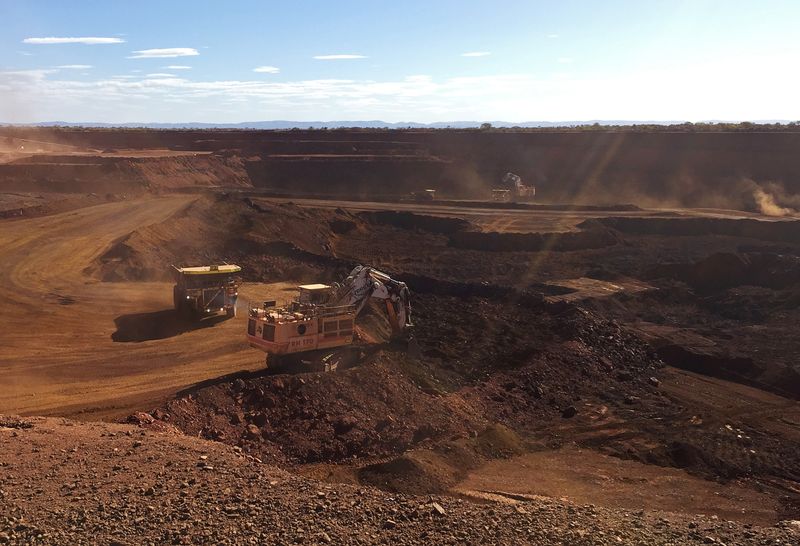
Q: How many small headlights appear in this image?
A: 4